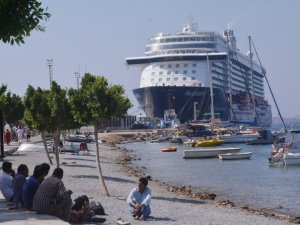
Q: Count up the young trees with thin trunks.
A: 3